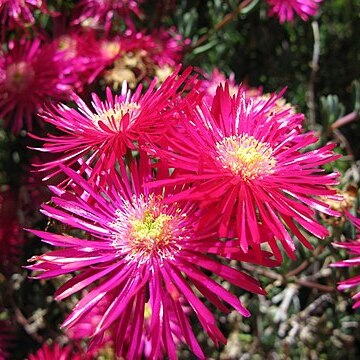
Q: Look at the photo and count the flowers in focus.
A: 3